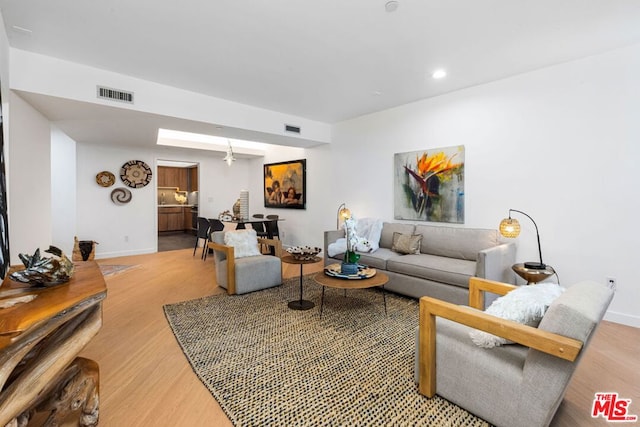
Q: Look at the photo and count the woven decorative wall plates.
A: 3